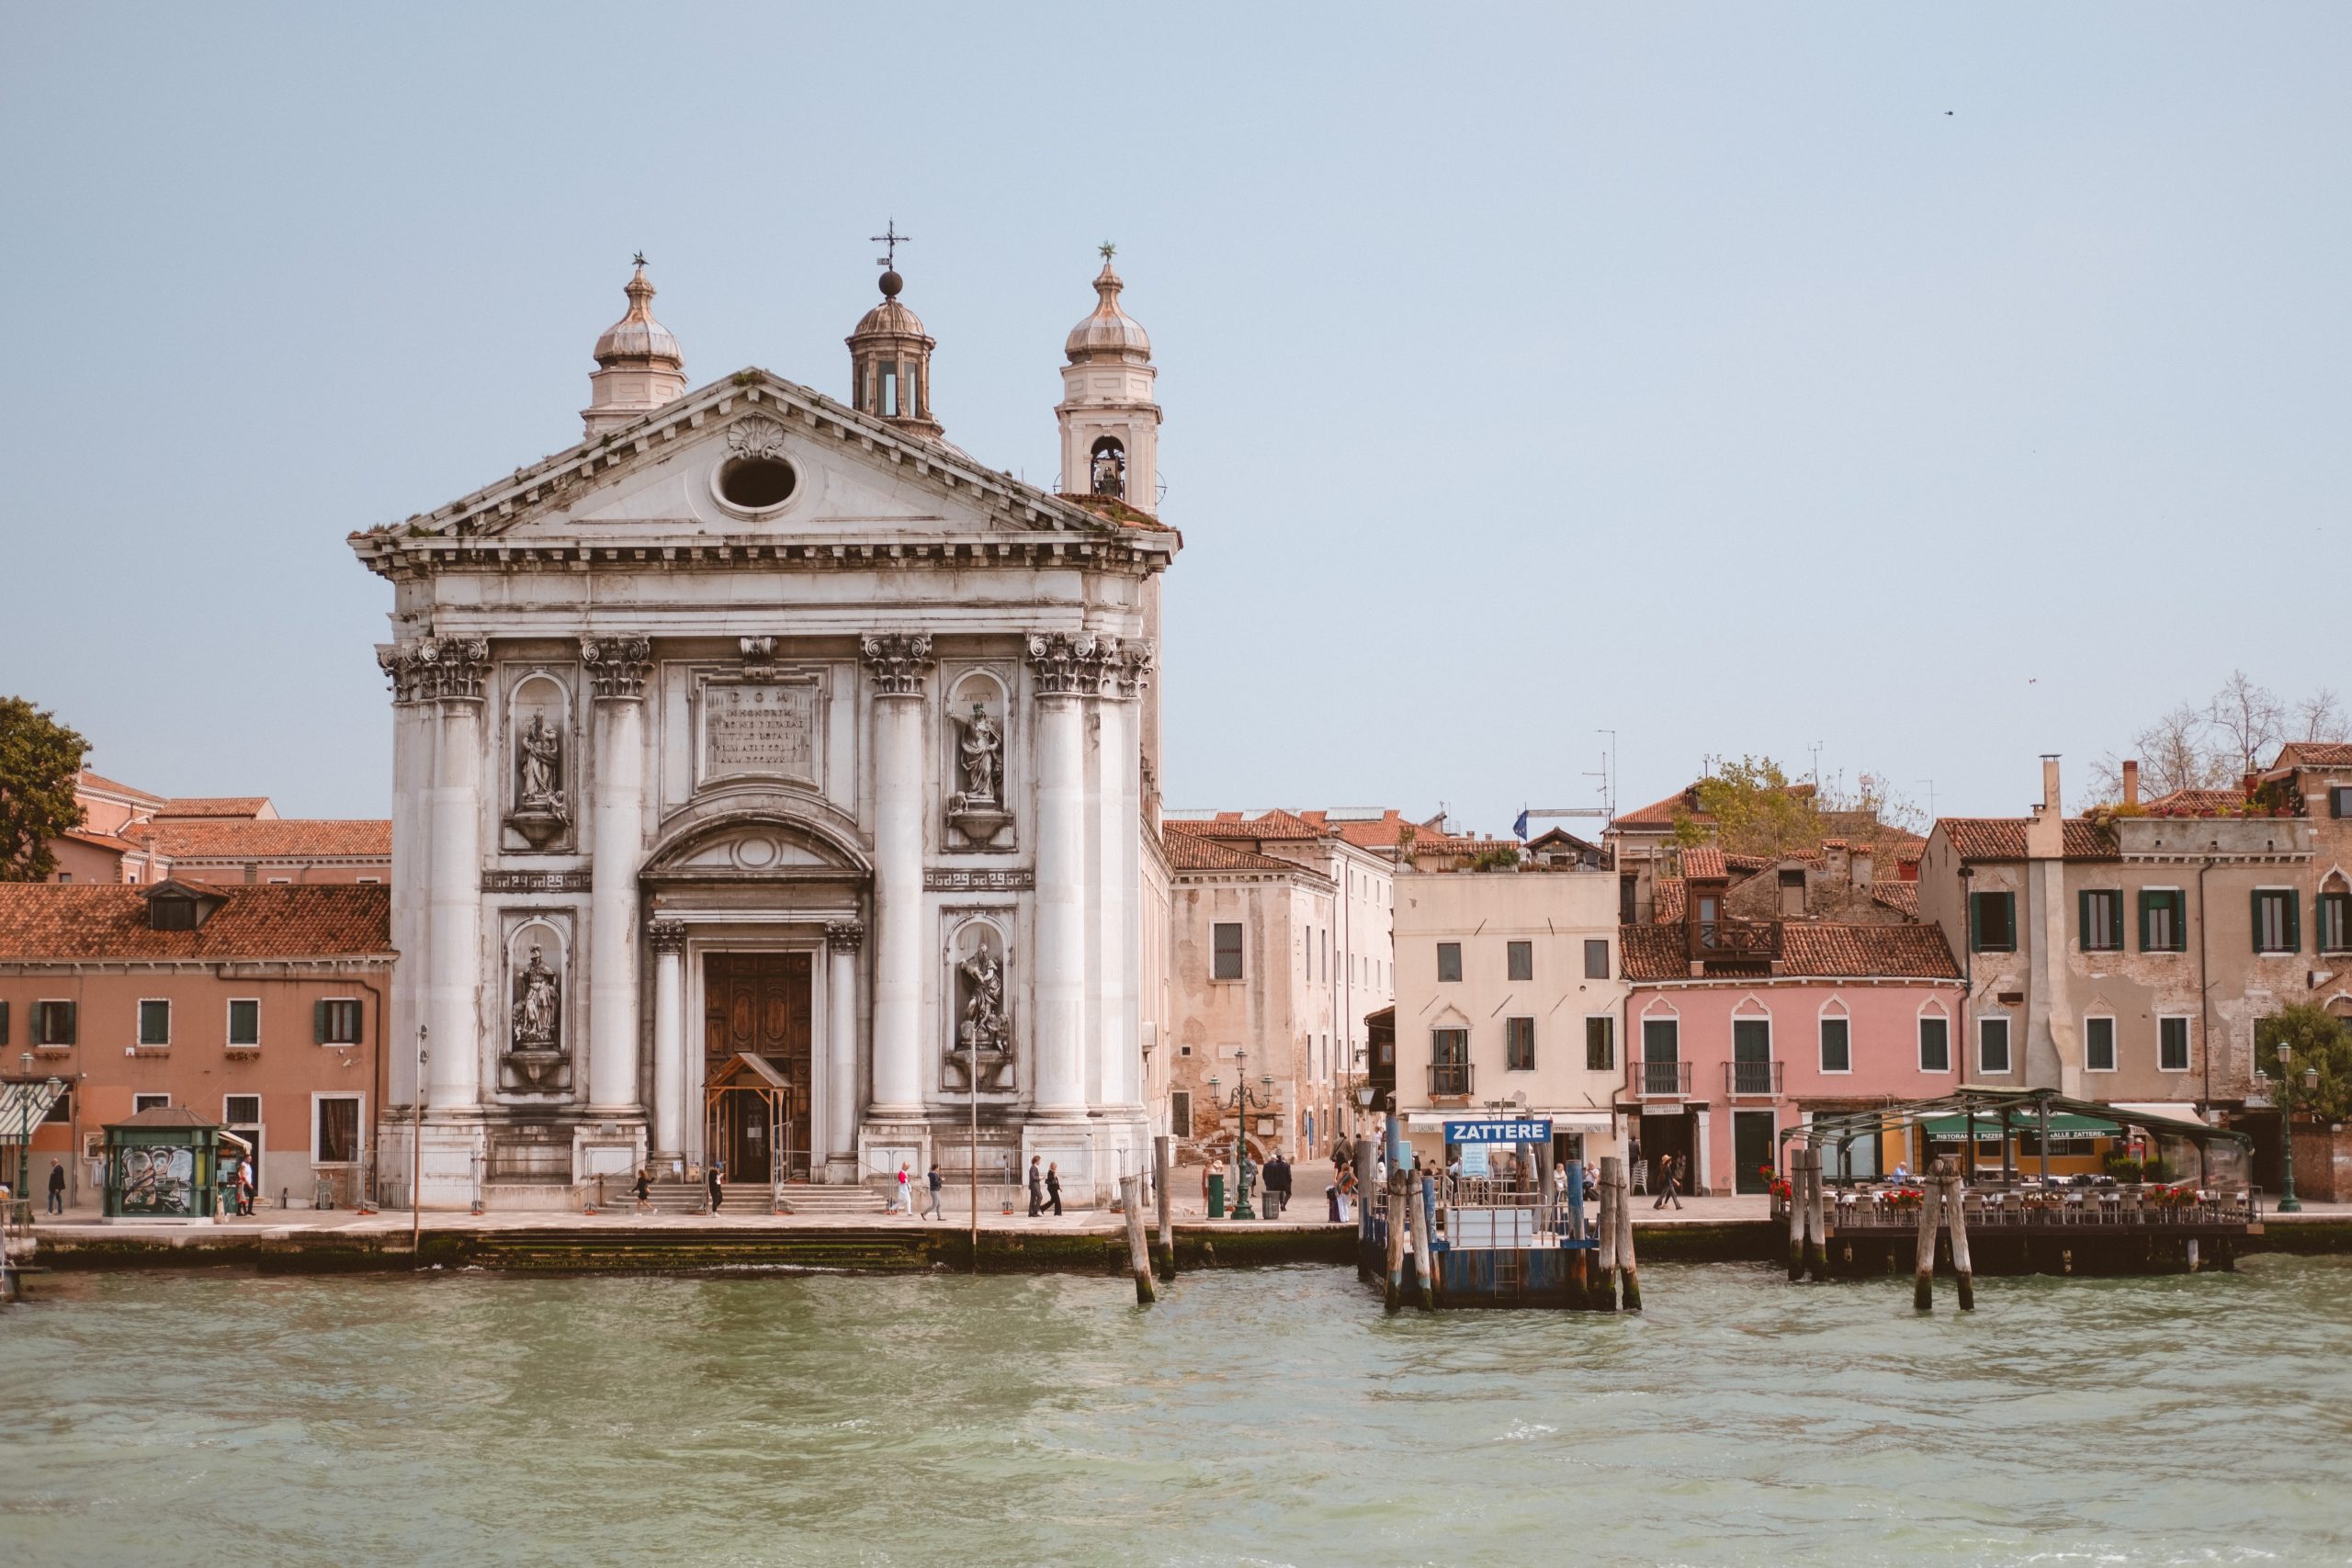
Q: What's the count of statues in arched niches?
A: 4